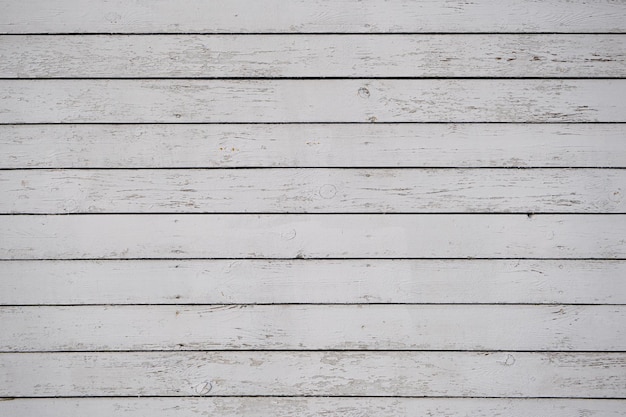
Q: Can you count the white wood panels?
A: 10